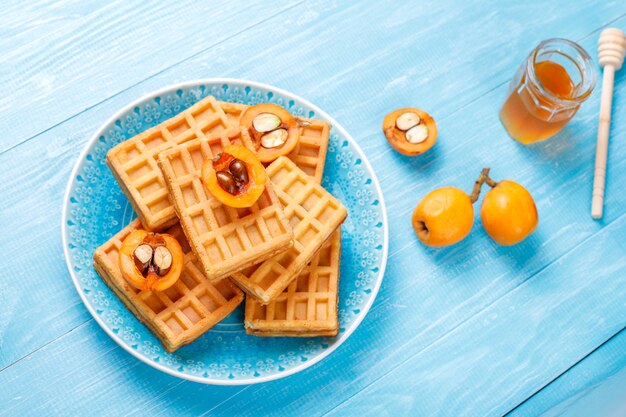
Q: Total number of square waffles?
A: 6